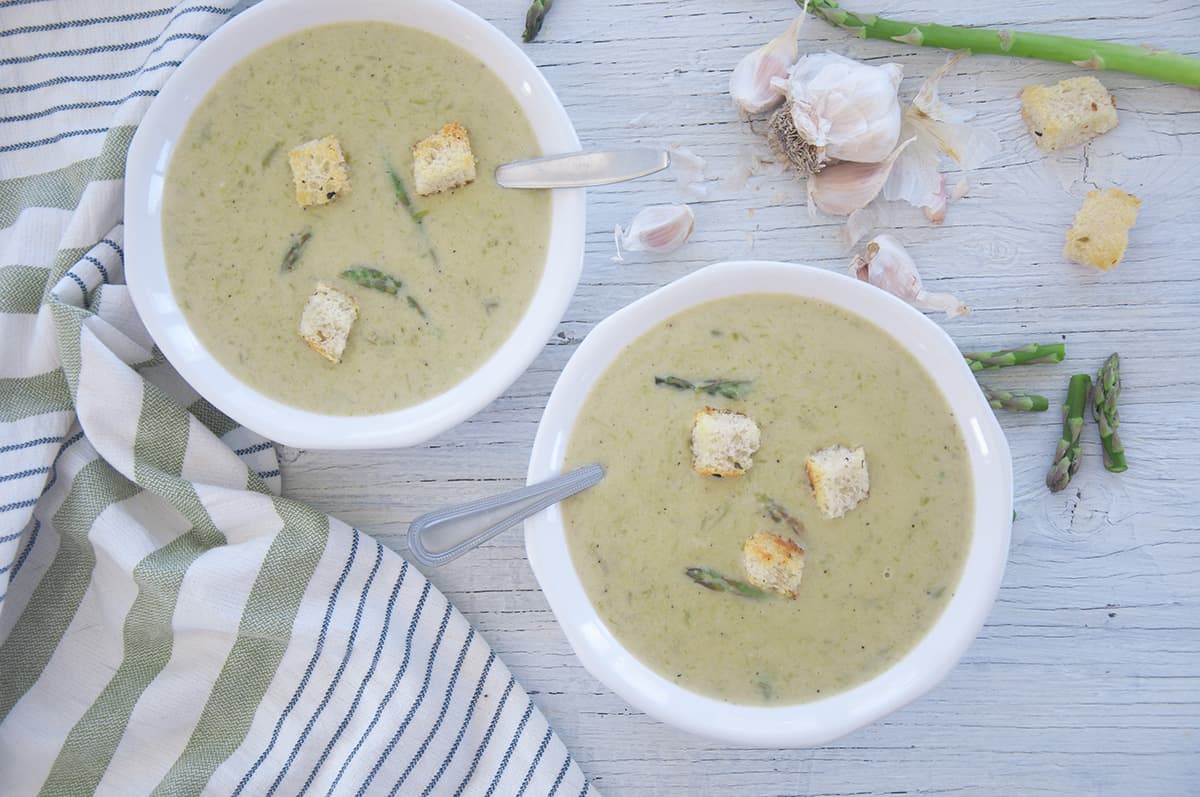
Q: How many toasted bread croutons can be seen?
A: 8